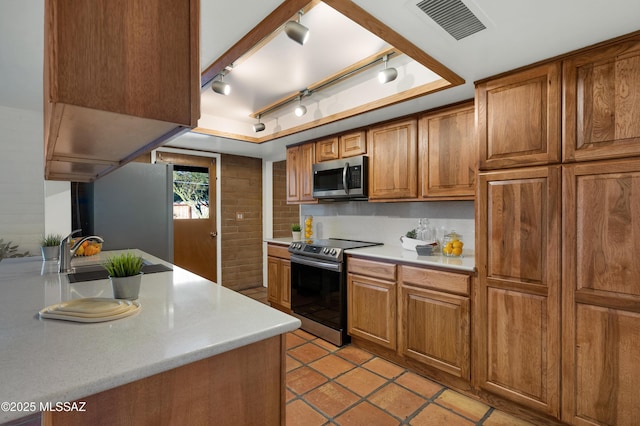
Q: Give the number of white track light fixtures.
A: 5